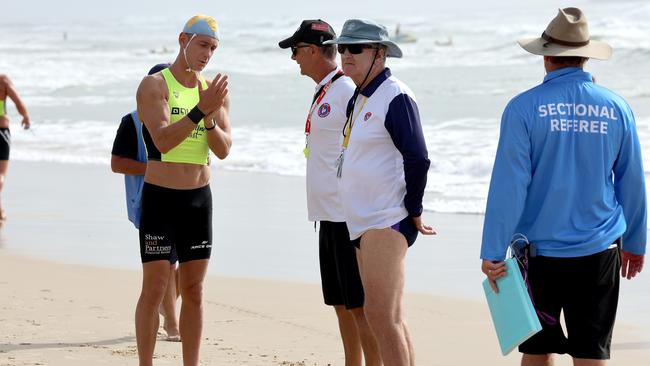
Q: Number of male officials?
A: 3